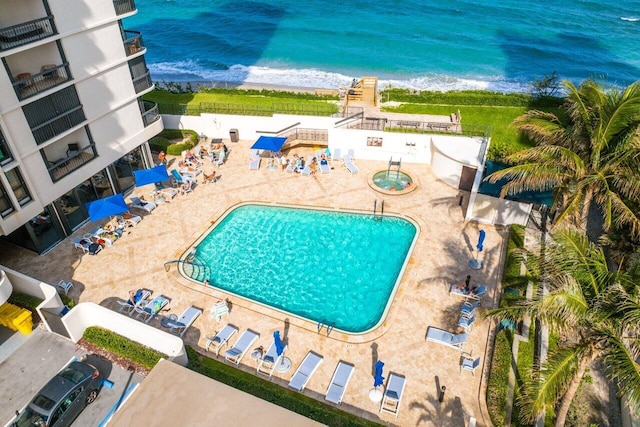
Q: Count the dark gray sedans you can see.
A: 1